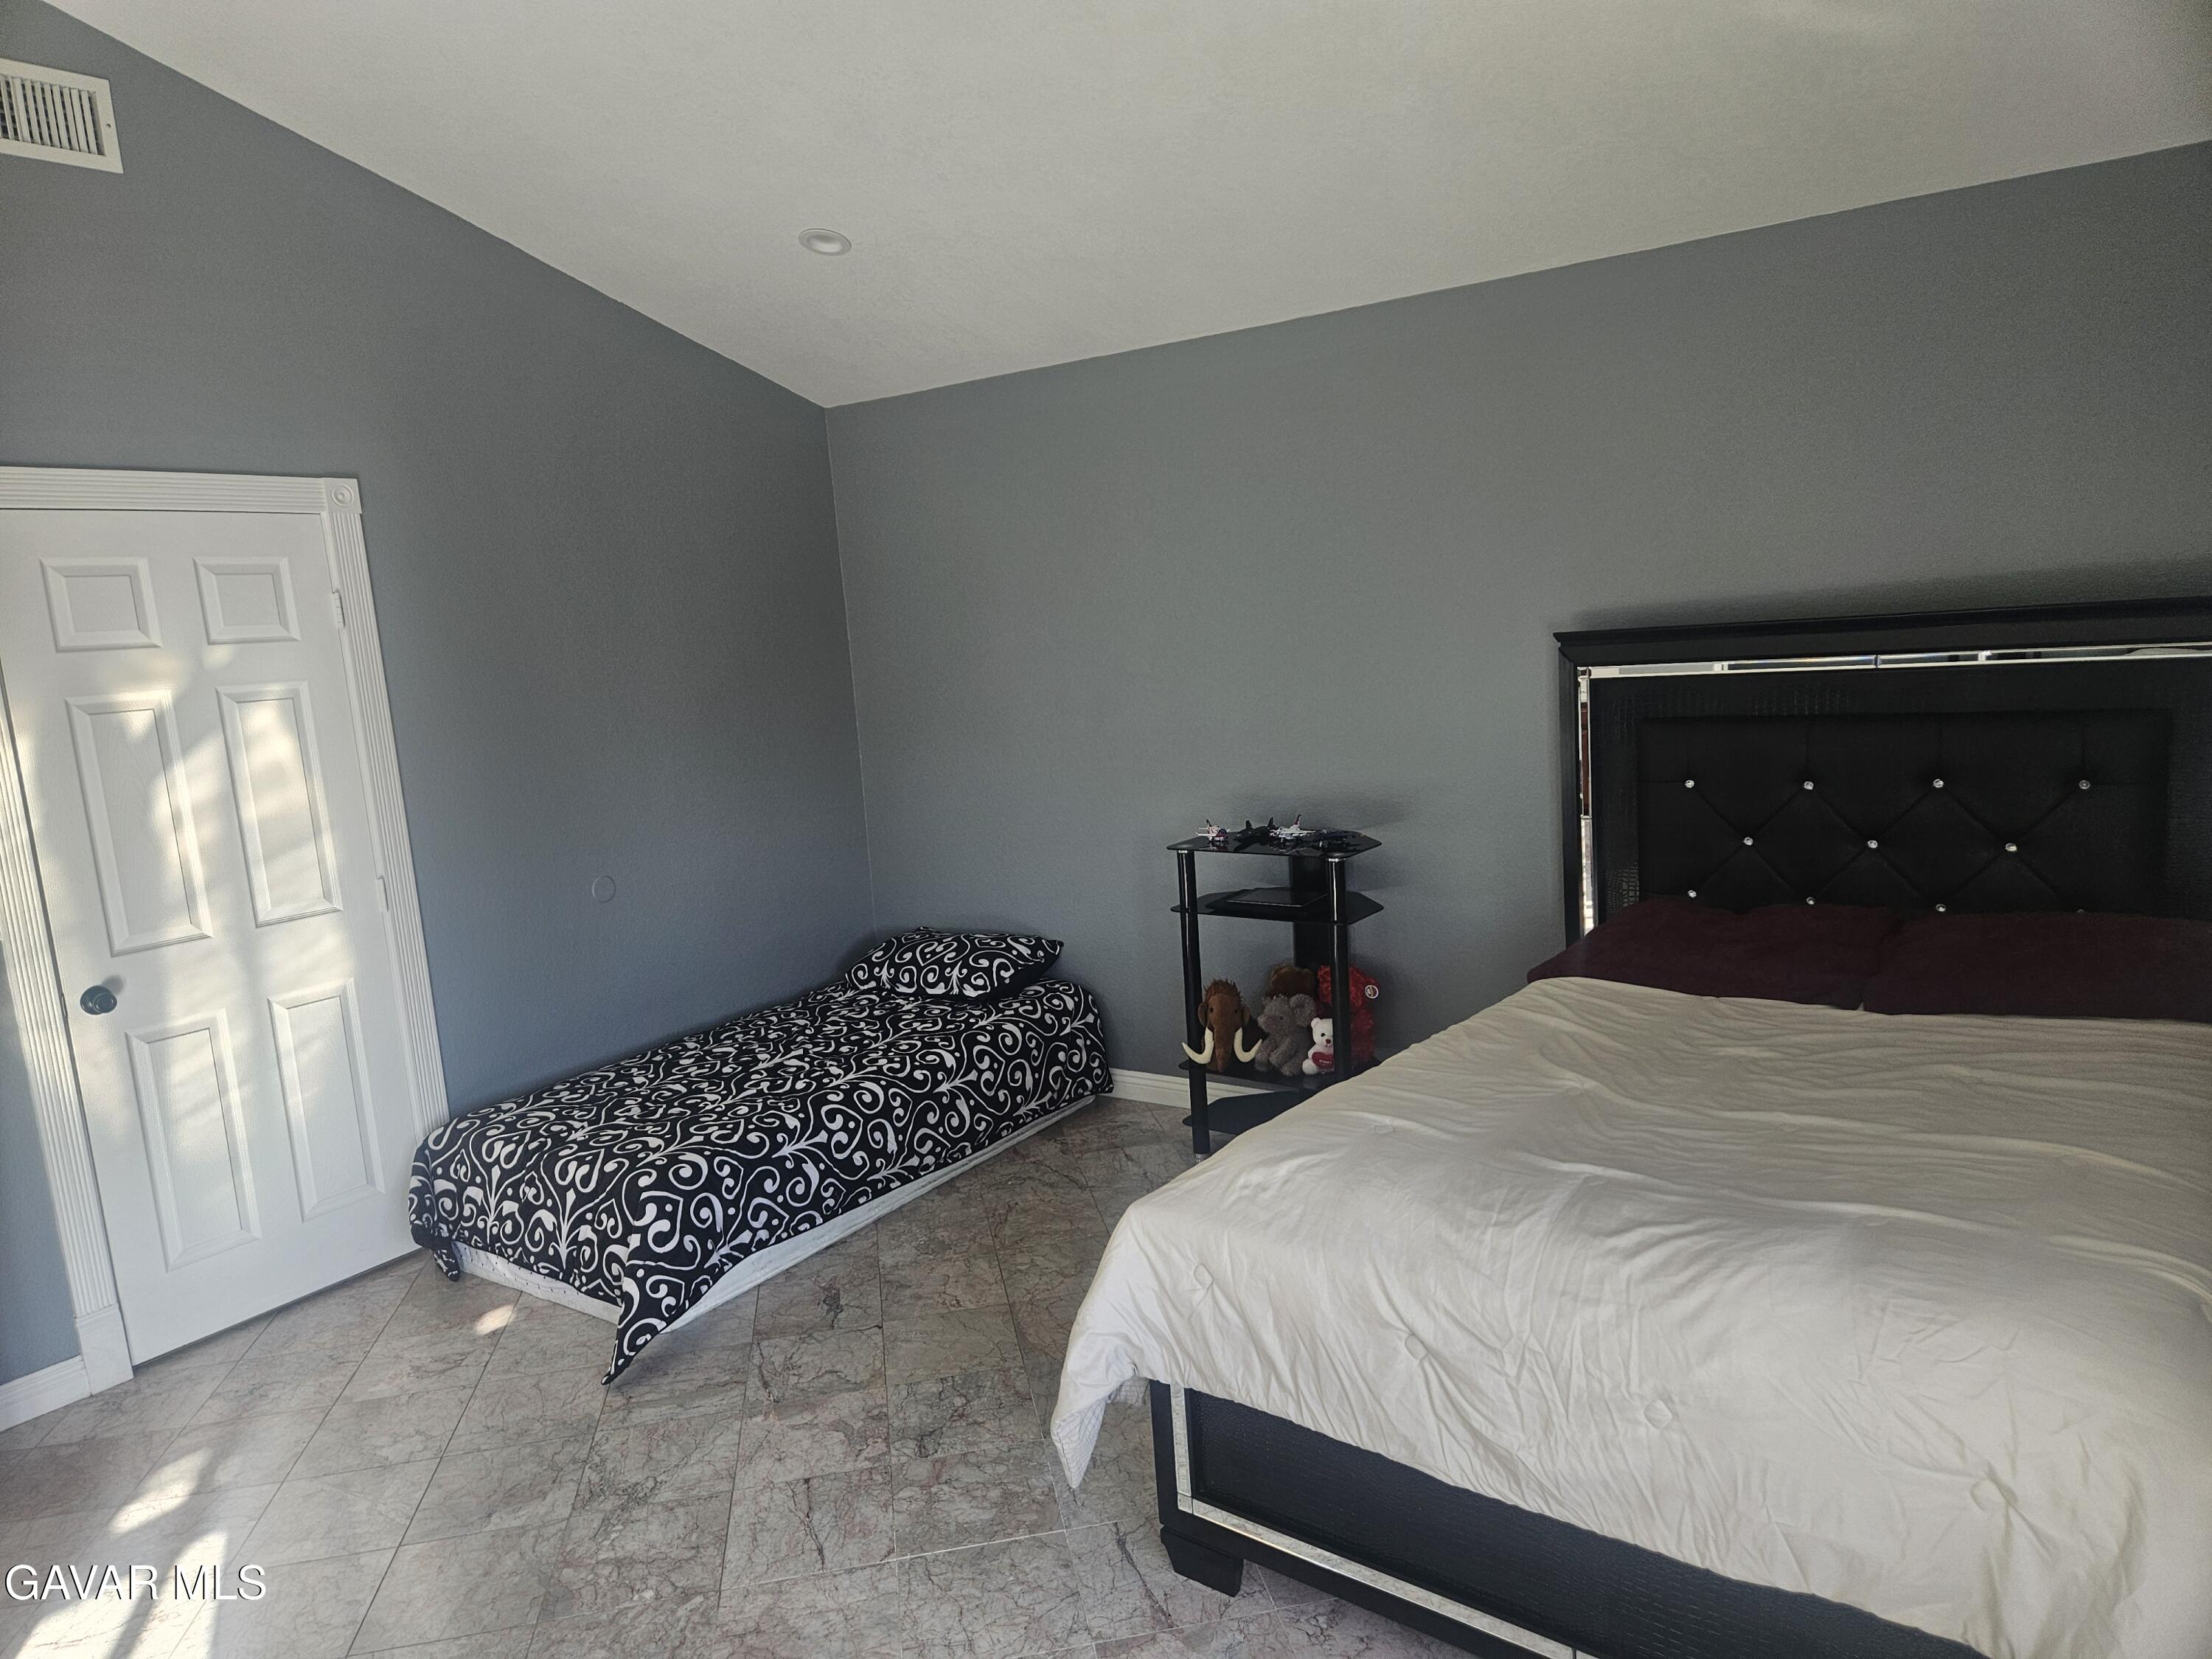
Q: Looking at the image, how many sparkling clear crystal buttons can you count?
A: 11